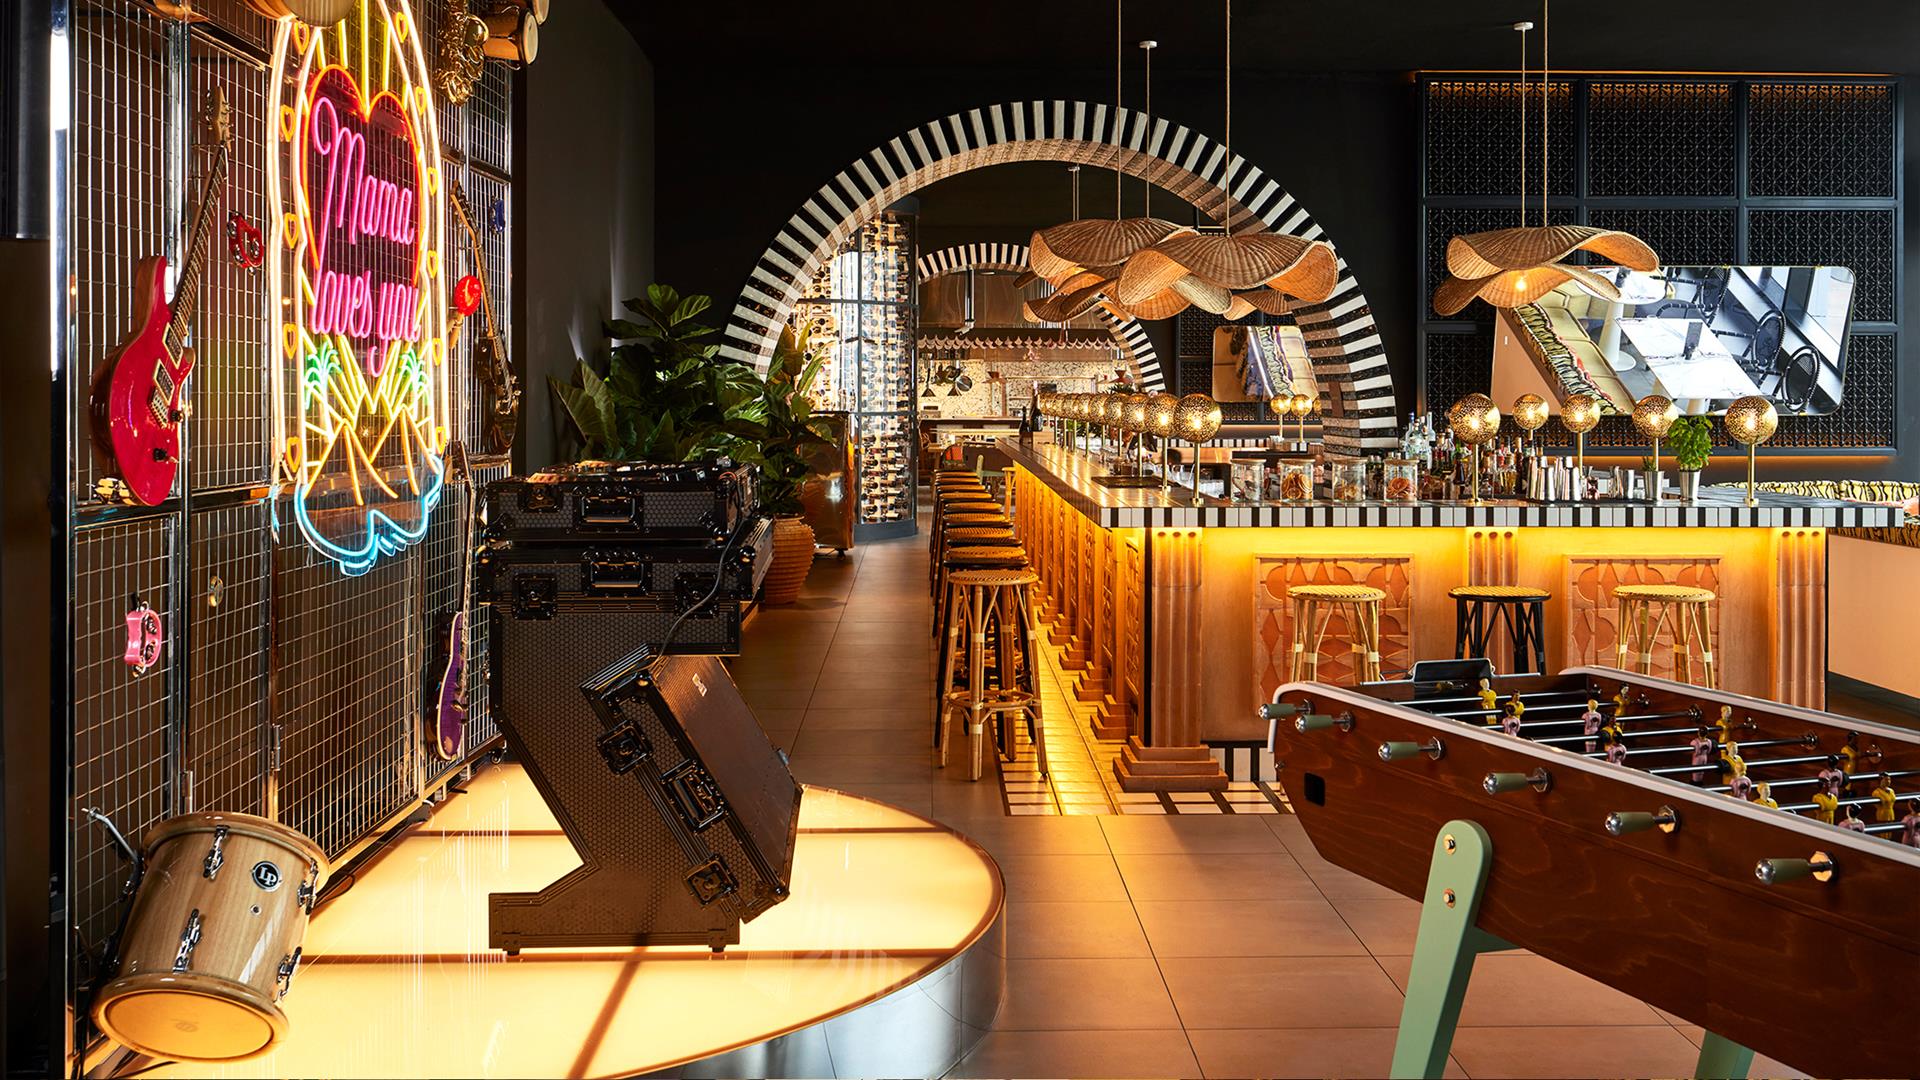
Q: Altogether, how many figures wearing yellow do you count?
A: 10